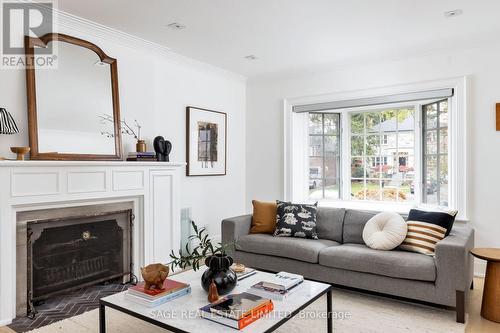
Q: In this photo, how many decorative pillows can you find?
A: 4